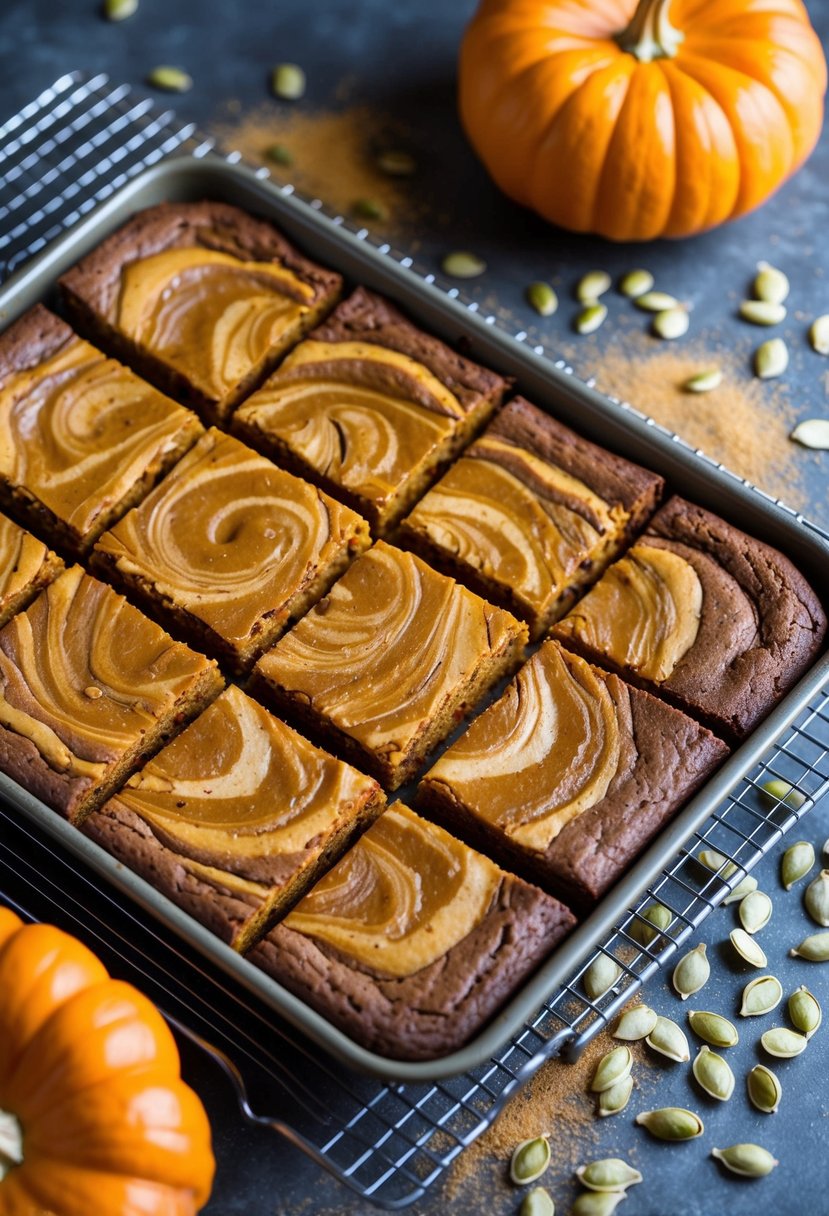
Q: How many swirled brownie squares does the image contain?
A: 12